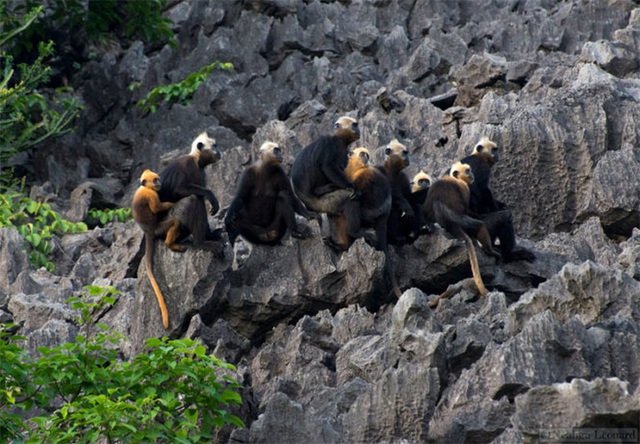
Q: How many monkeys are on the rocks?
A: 9